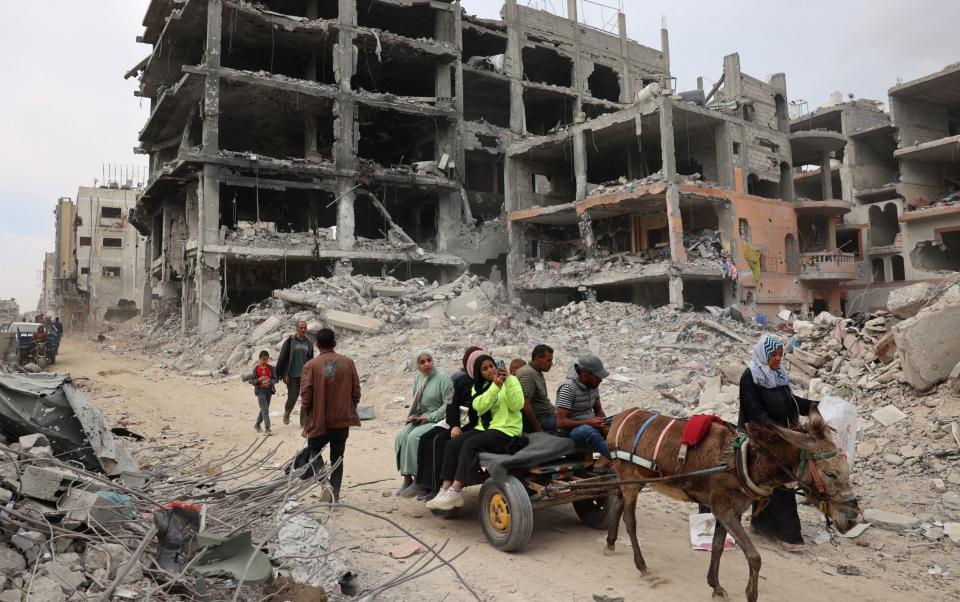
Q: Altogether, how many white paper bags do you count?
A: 2